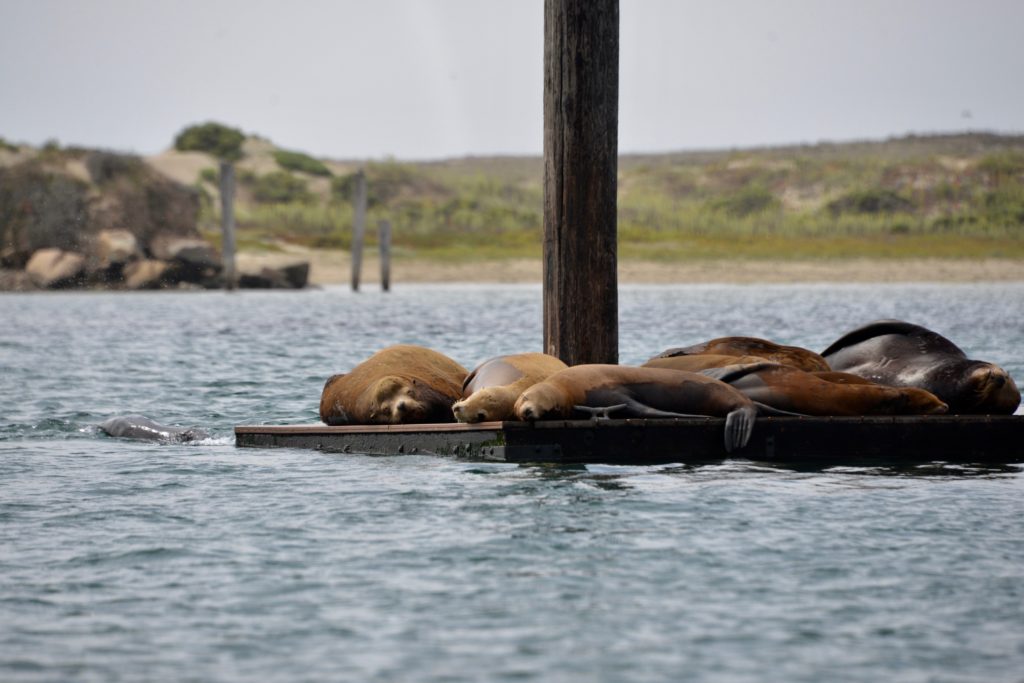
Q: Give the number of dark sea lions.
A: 1